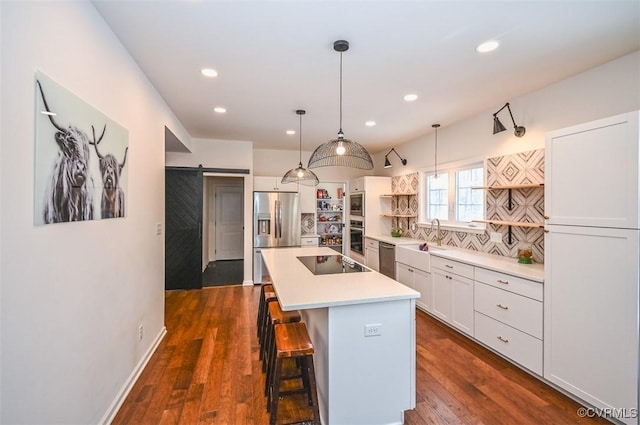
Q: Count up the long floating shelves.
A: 4